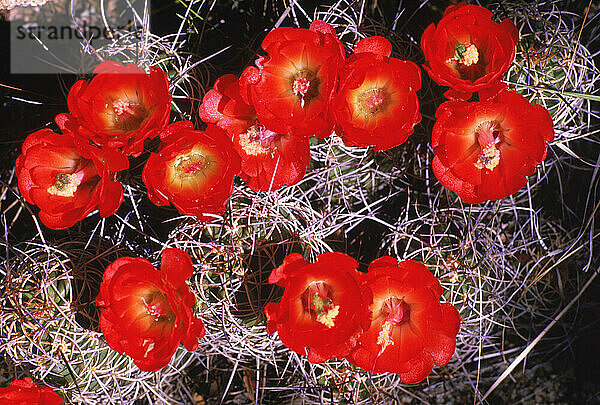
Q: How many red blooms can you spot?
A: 12